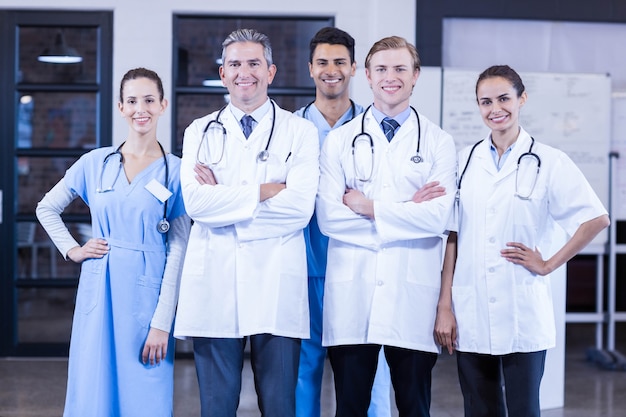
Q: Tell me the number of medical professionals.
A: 5